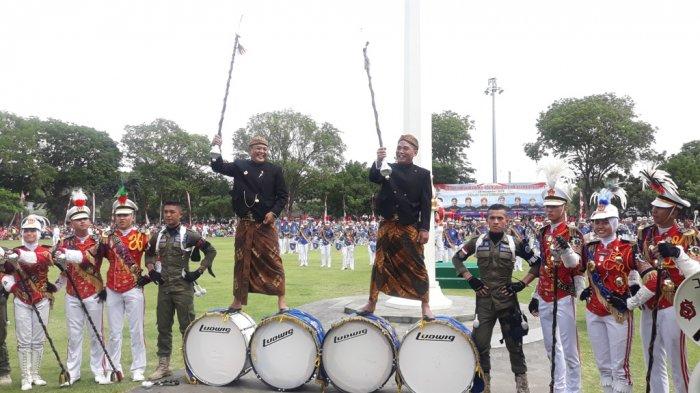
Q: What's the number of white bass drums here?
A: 4